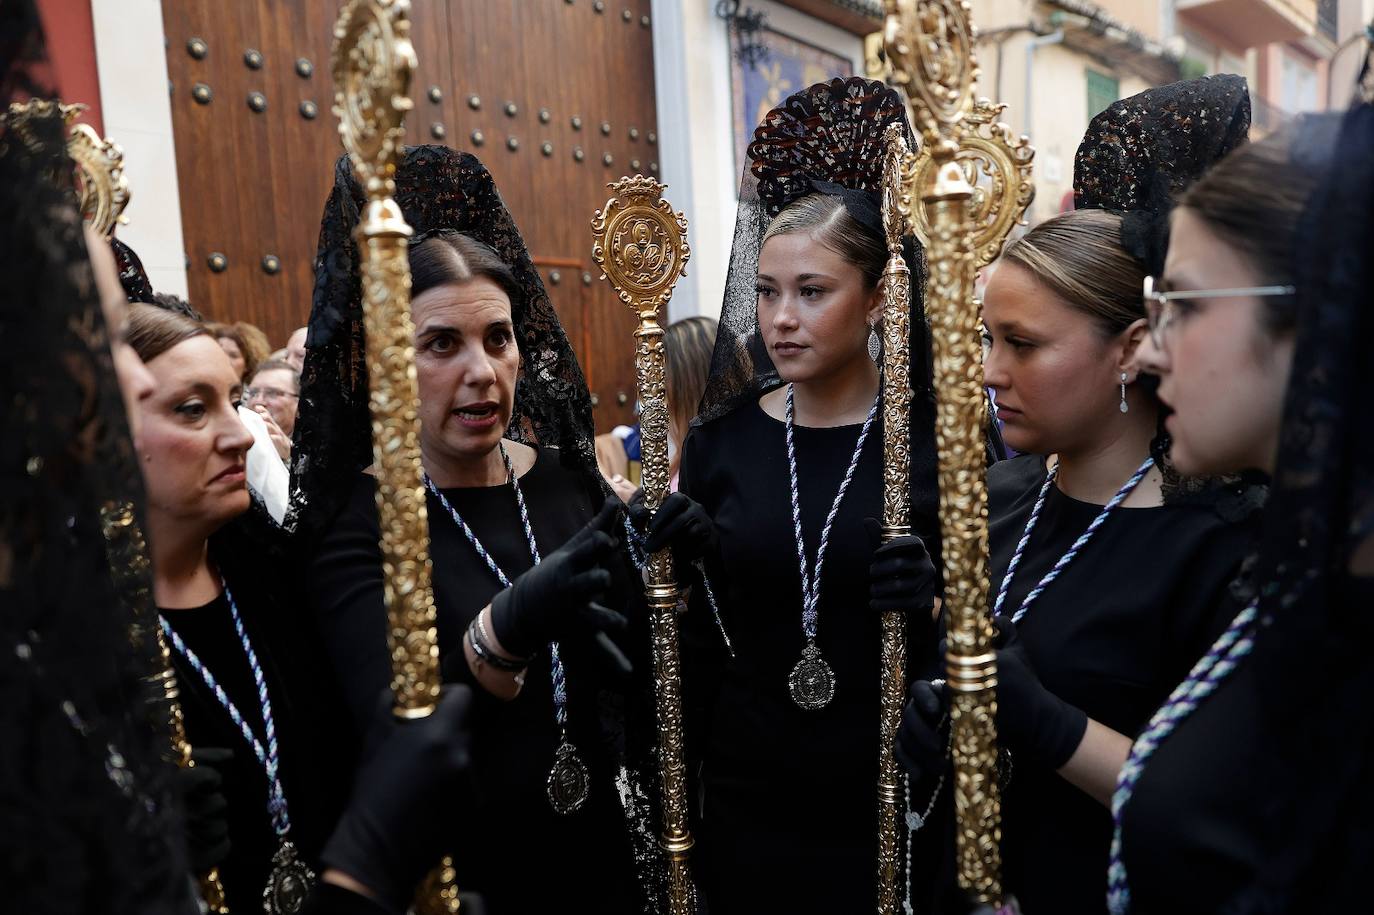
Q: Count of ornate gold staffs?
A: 6